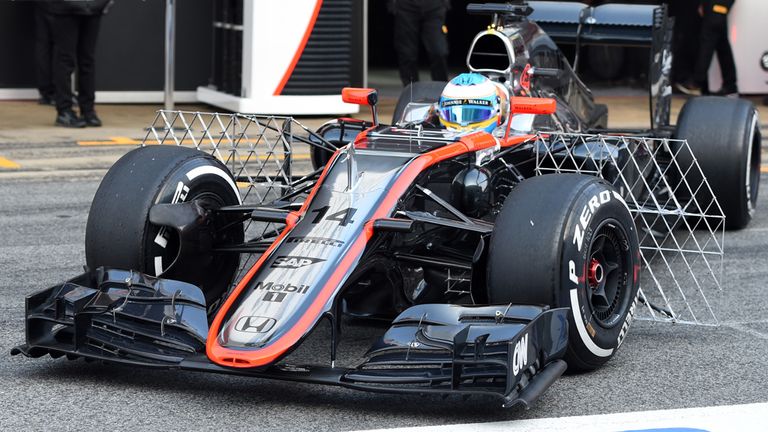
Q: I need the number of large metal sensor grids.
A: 2